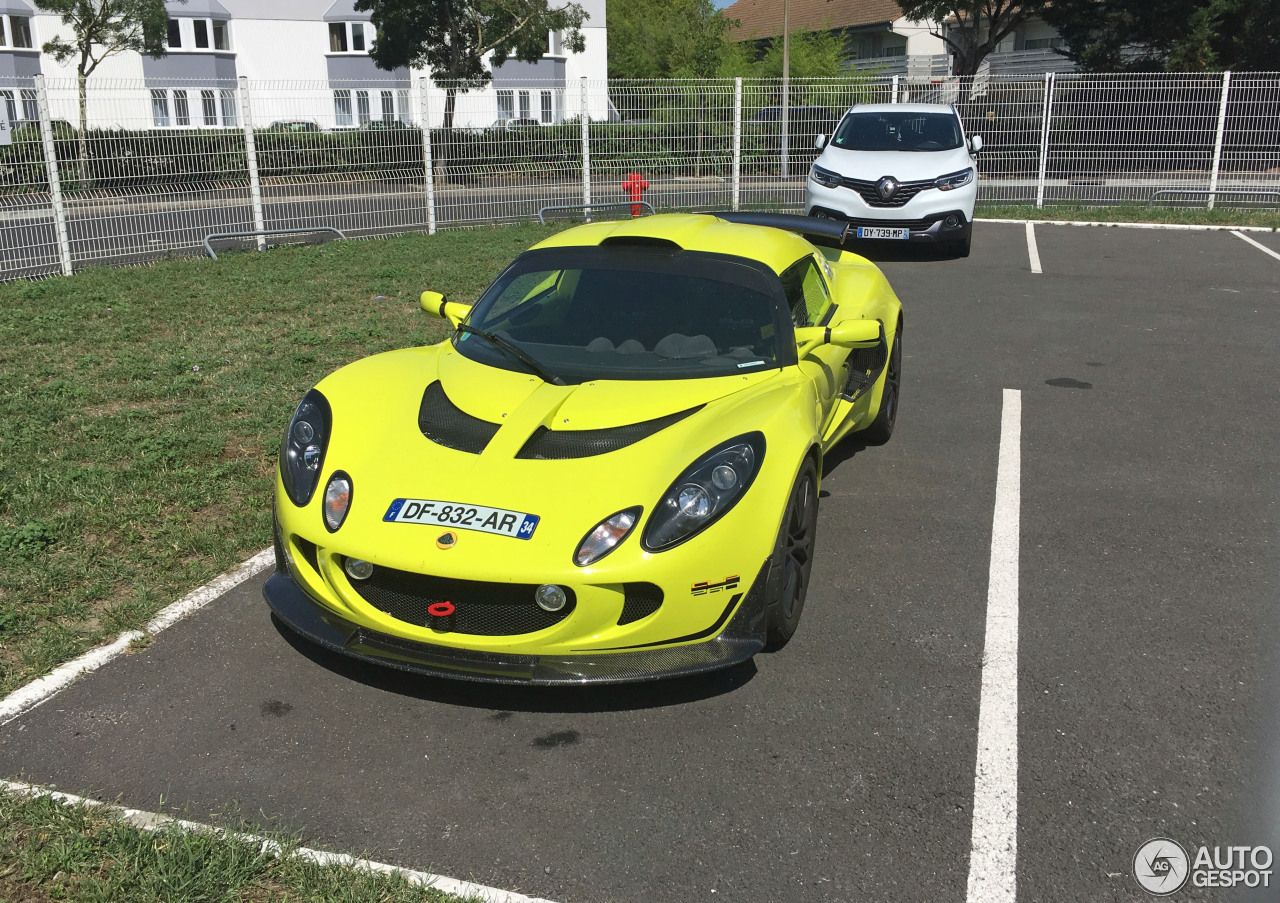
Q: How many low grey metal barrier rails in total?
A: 3